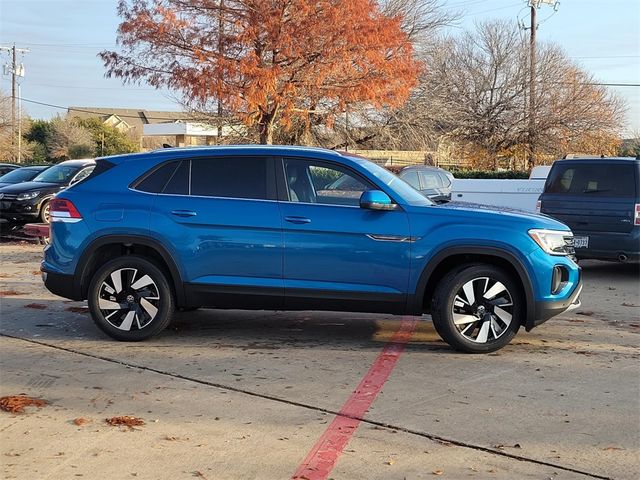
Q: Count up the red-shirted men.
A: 0